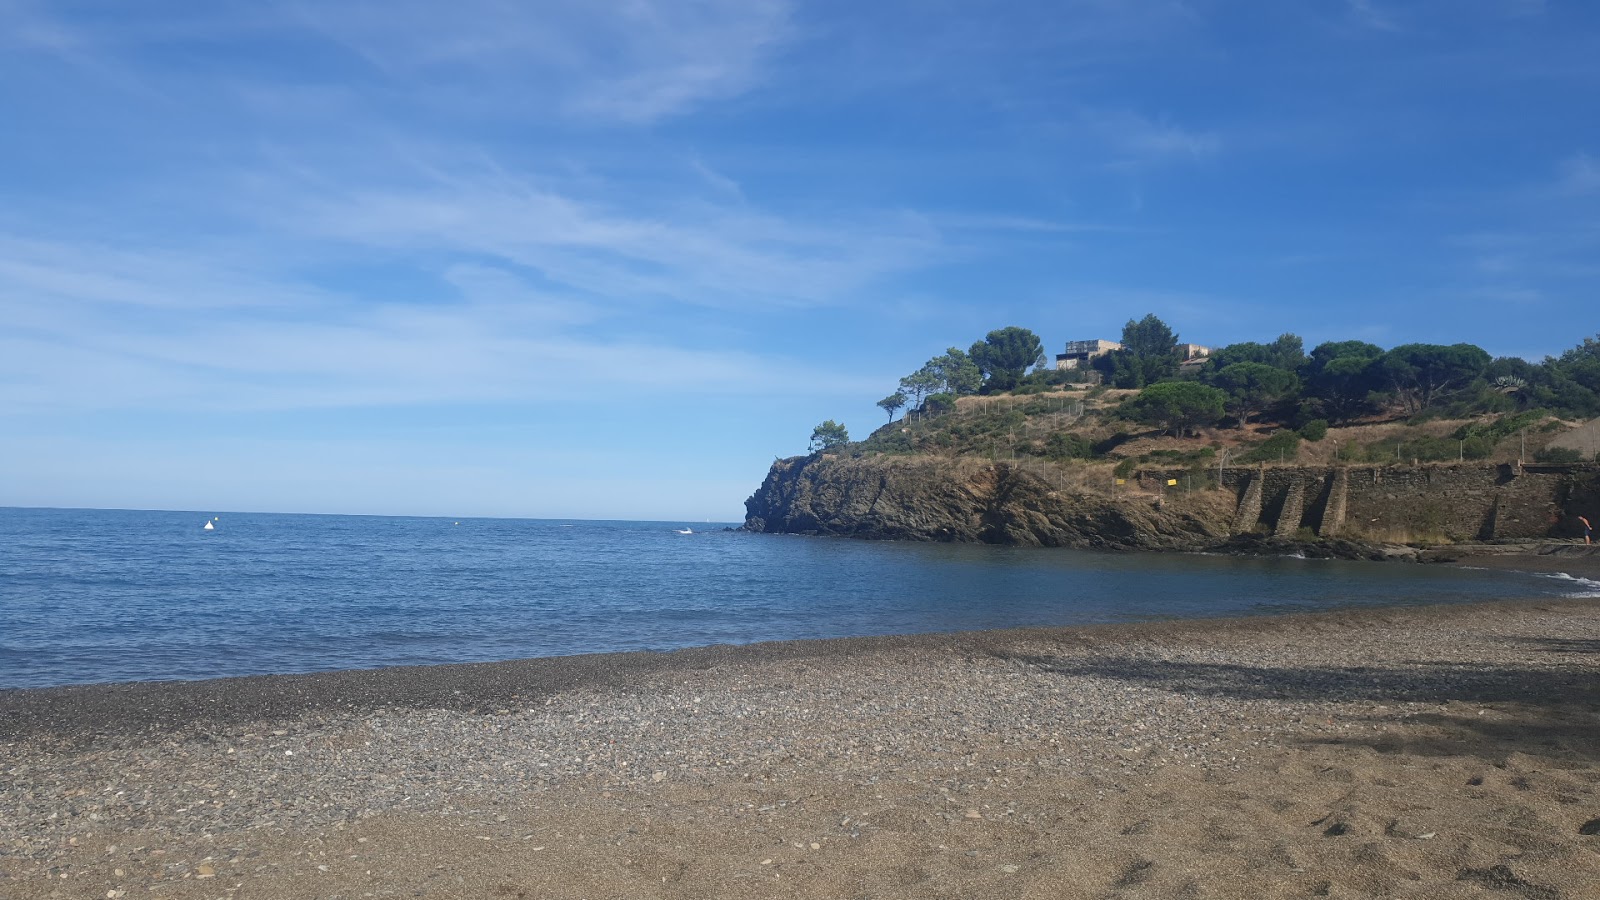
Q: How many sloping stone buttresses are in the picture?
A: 3